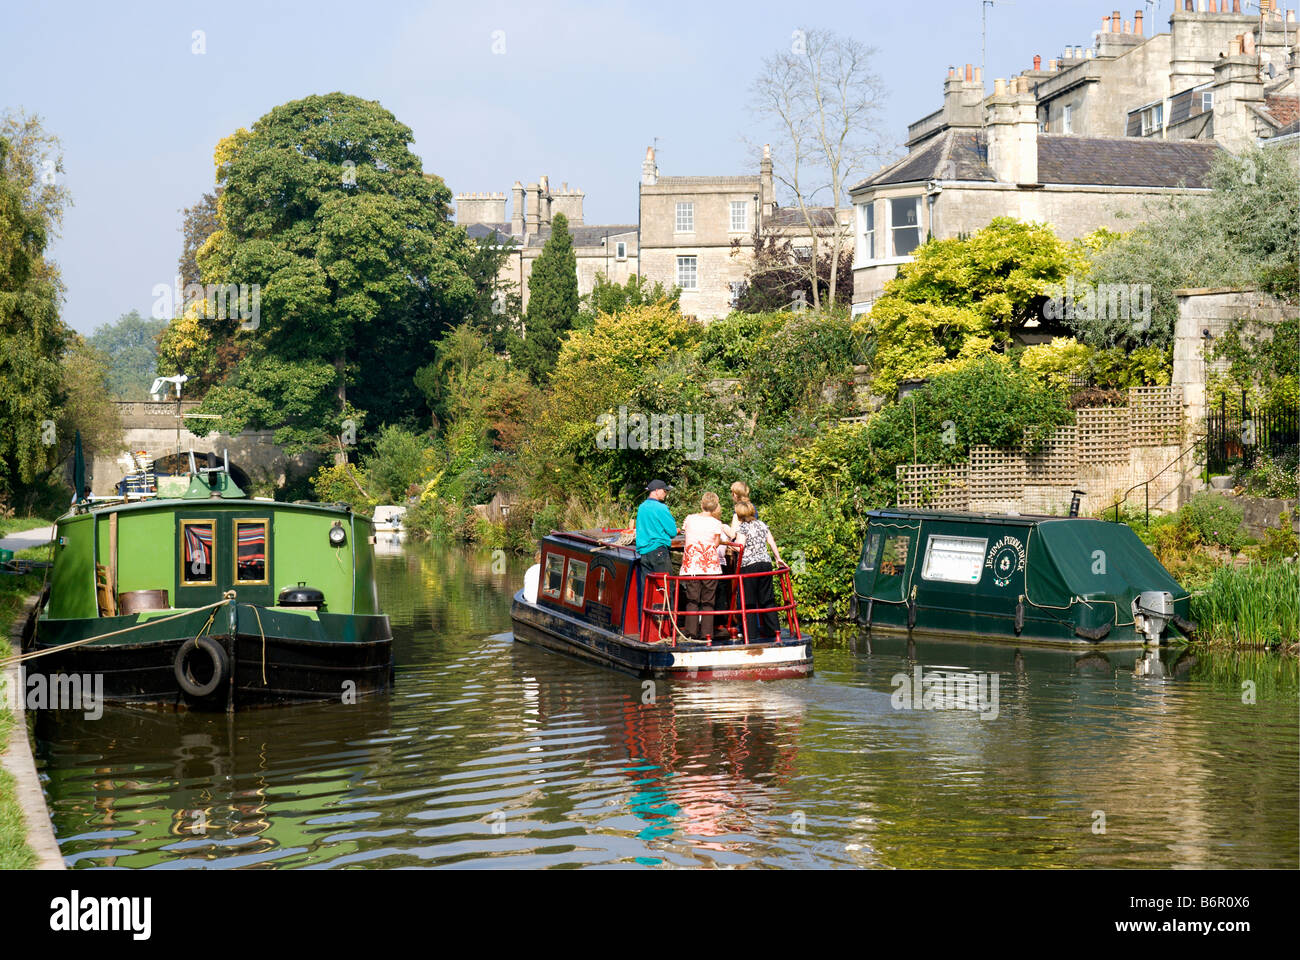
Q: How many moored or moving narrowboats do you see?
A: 3